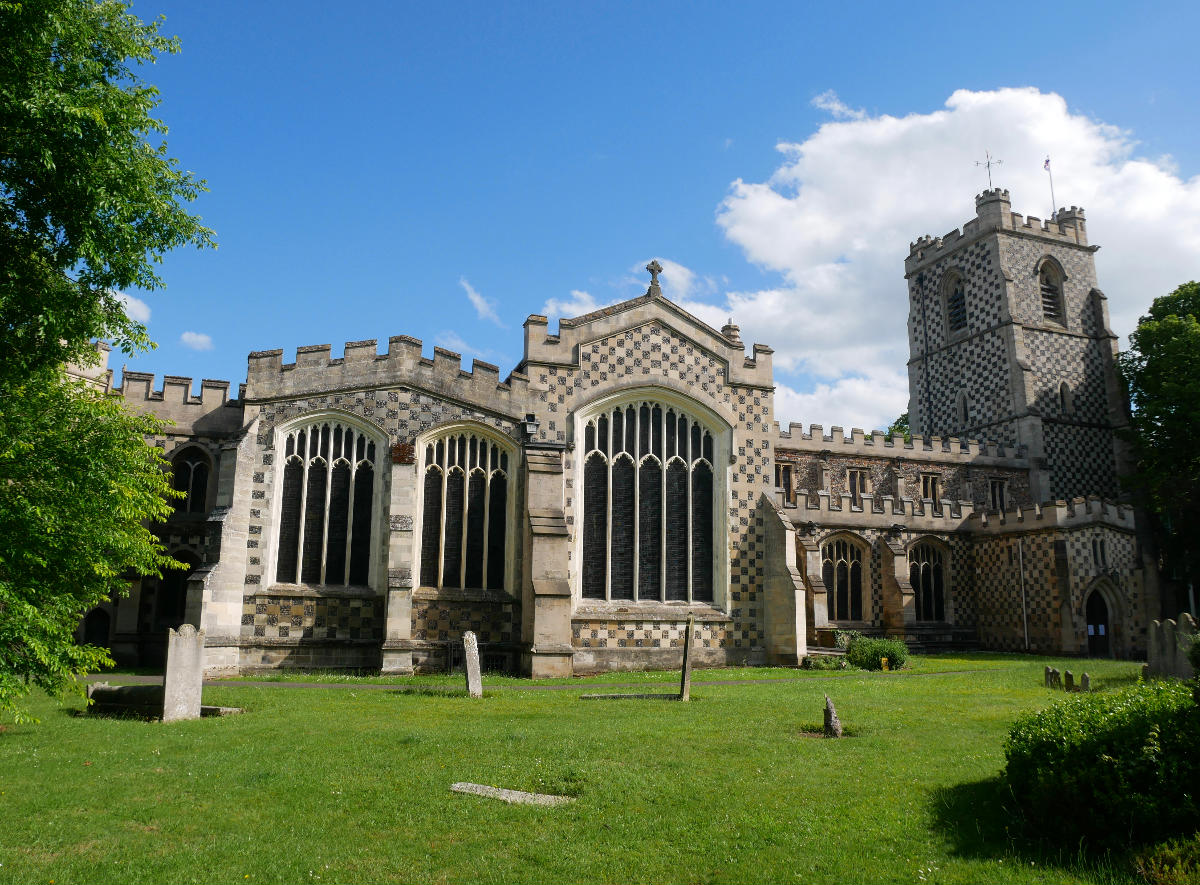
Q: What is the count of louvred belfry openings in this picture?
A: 2